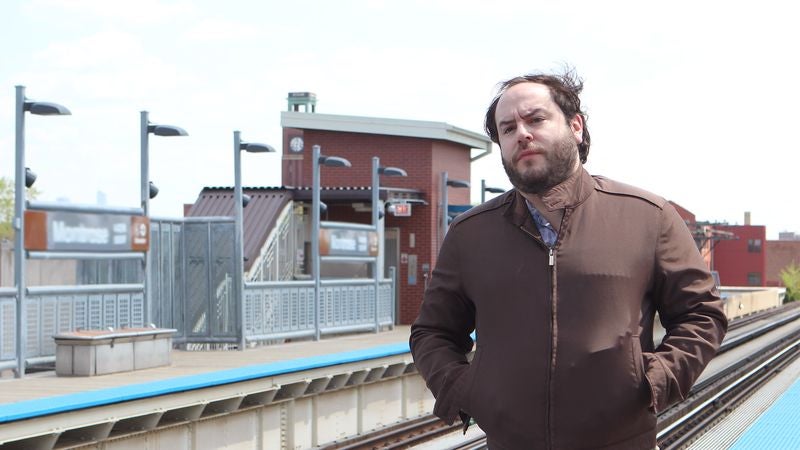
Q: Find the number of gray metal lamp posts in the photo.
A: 7